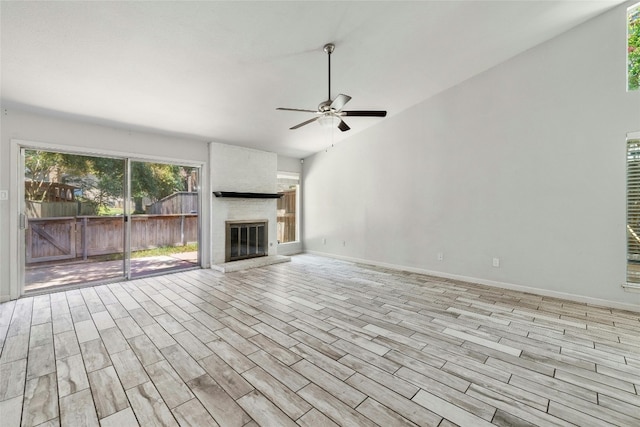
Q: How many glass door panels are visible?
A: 2